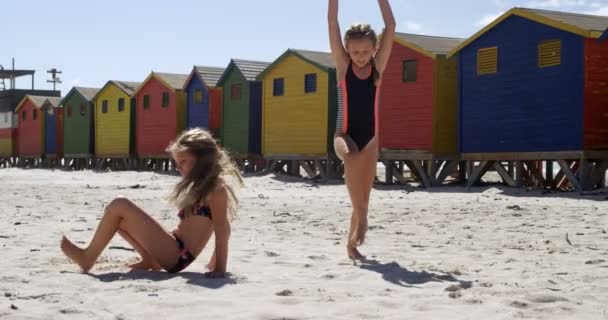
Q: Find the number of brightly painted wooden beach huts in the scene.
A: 10